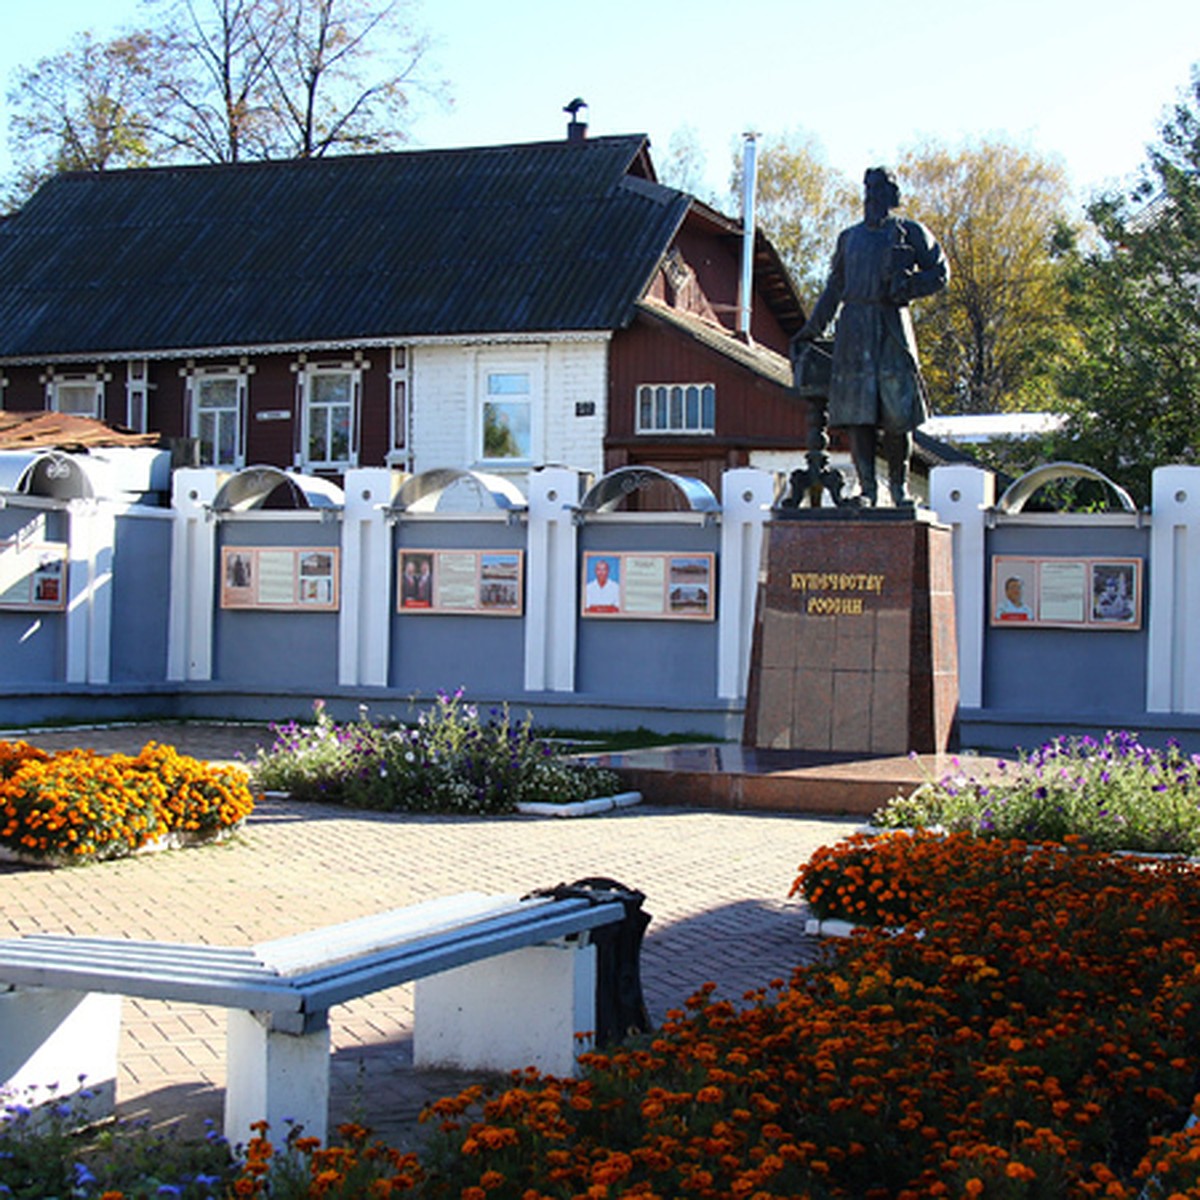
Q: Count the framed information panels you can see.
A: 5